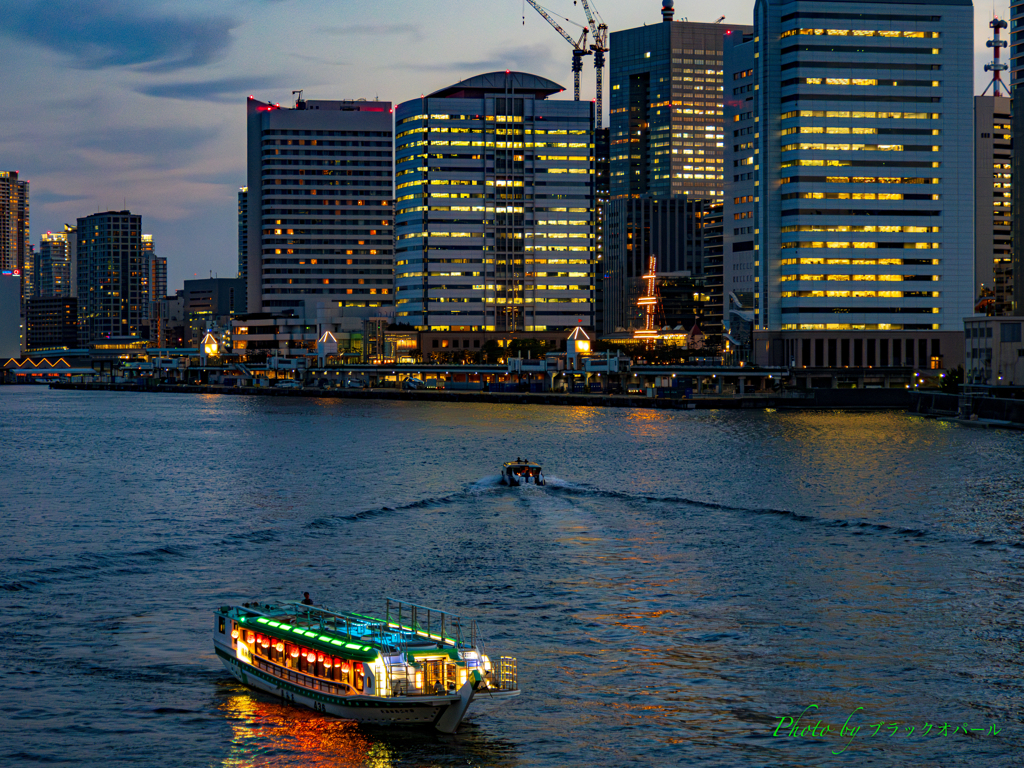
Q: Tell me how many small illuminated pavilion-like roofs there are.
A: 3